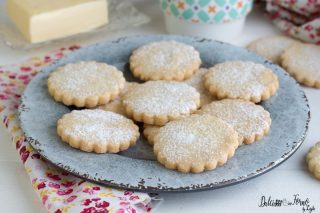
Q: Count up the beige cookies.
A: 13